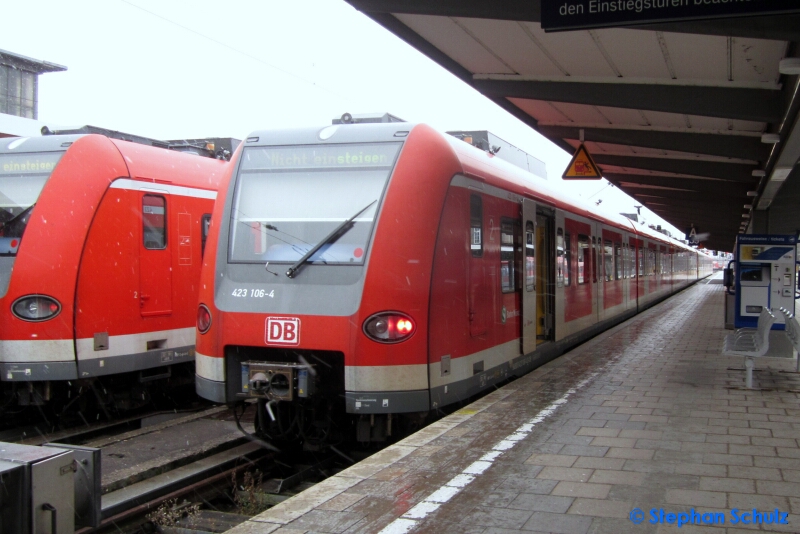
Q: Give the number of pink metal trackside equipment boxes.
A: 0